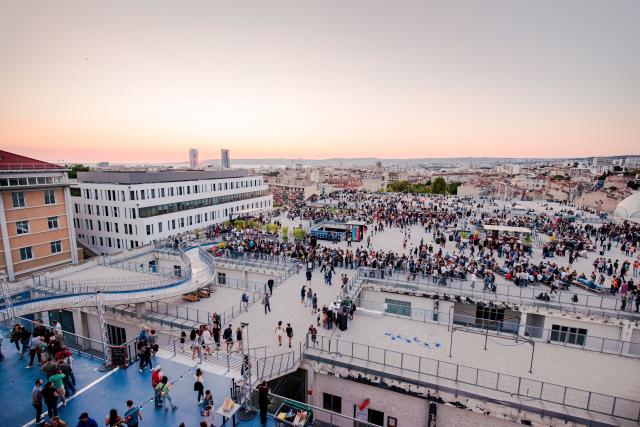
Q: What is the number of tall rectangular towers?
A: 2